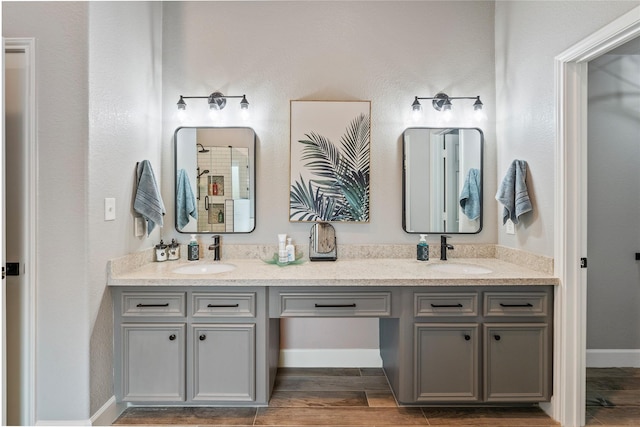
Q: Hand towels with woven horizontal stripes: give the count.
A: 2